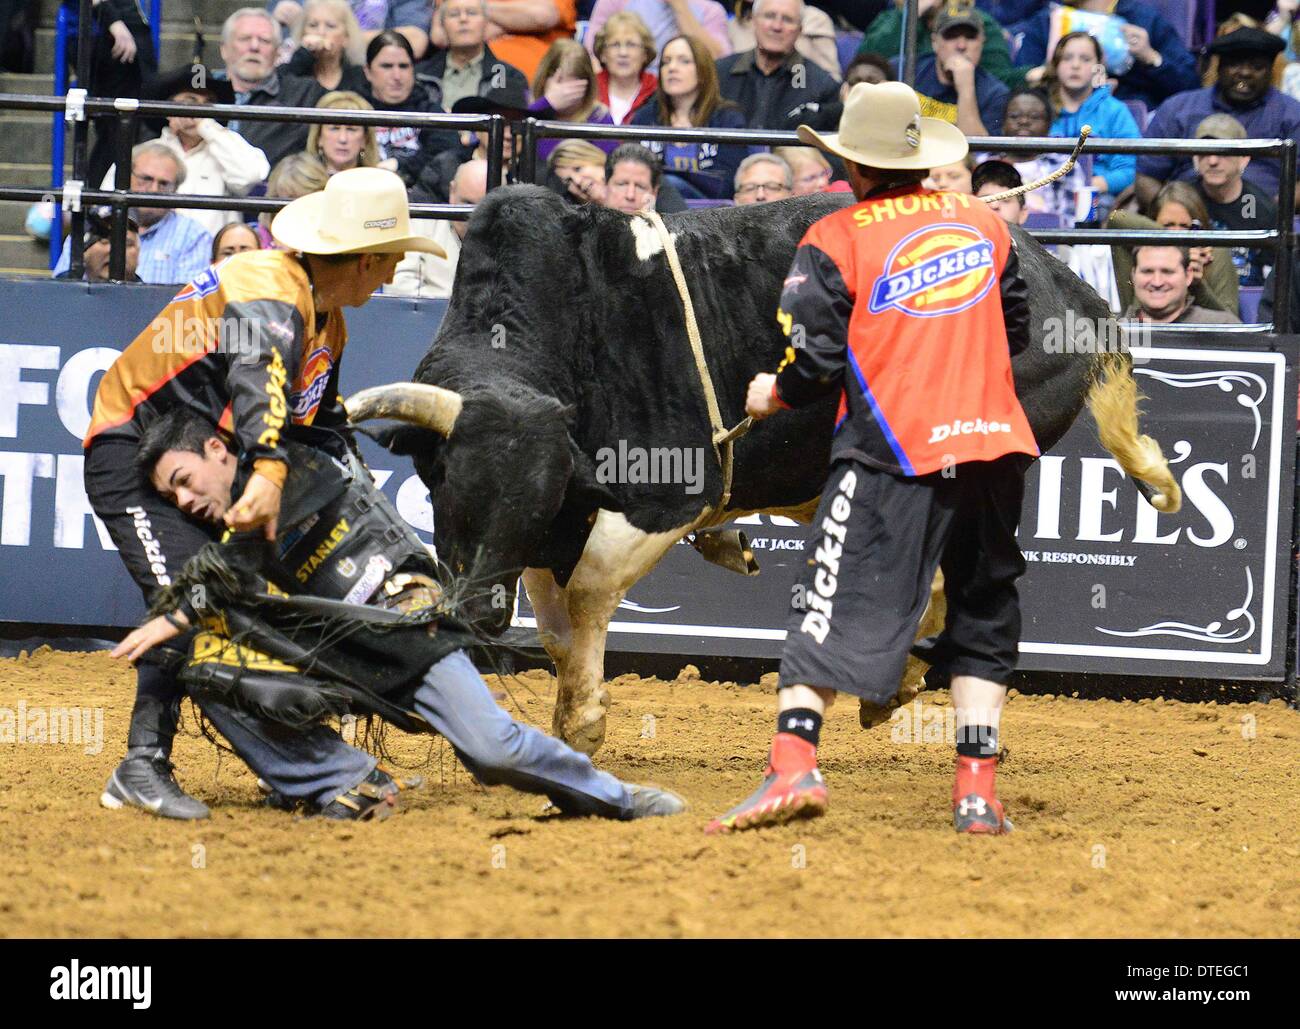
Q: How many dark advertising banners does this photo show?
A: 2